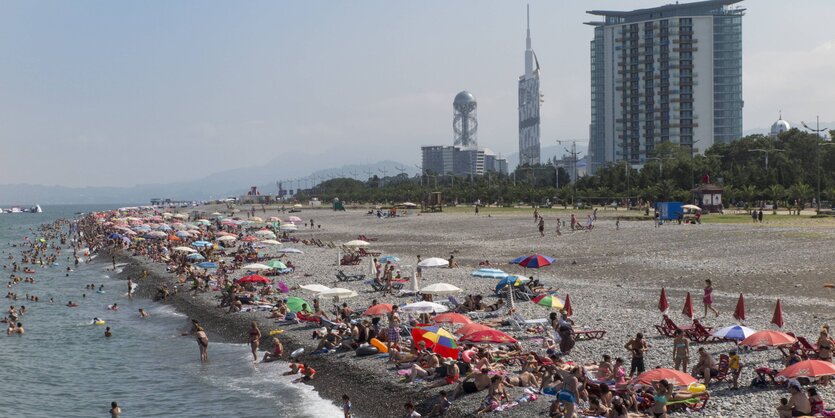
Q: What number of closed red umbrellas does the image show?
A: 5